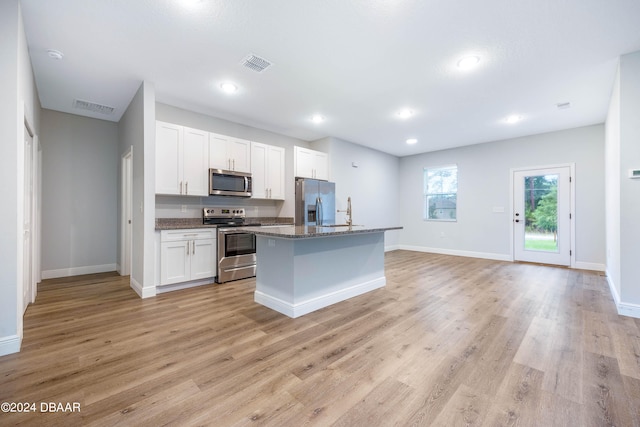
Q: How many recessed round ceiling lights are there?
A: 7